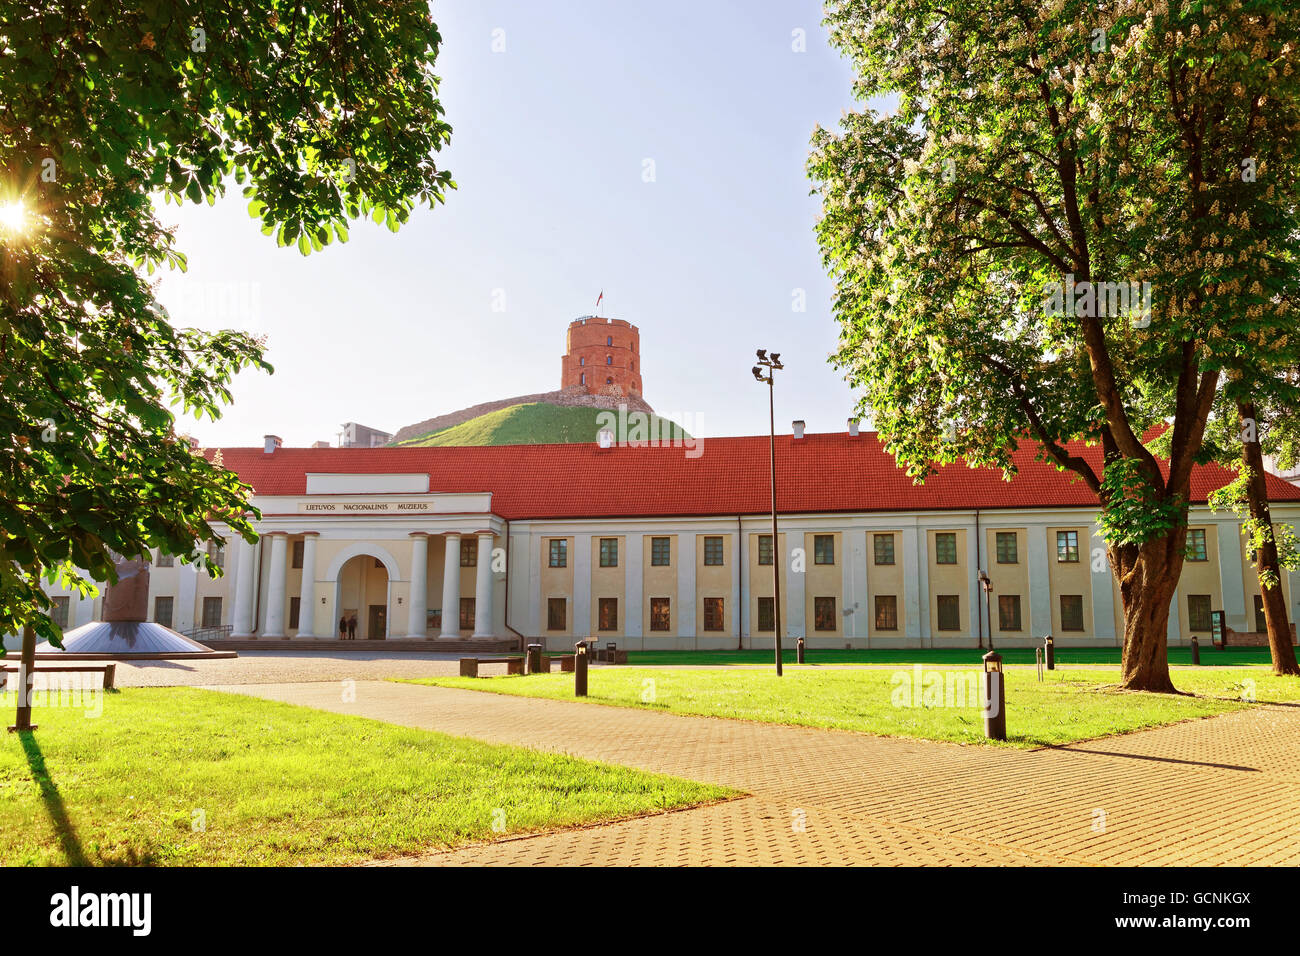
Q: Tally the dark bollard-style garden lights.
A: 5